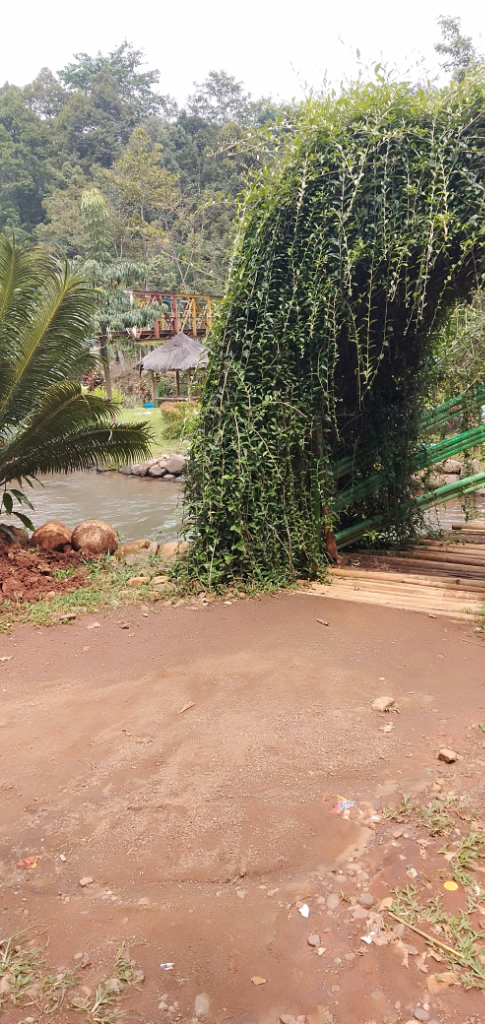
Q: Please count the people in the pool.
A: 0